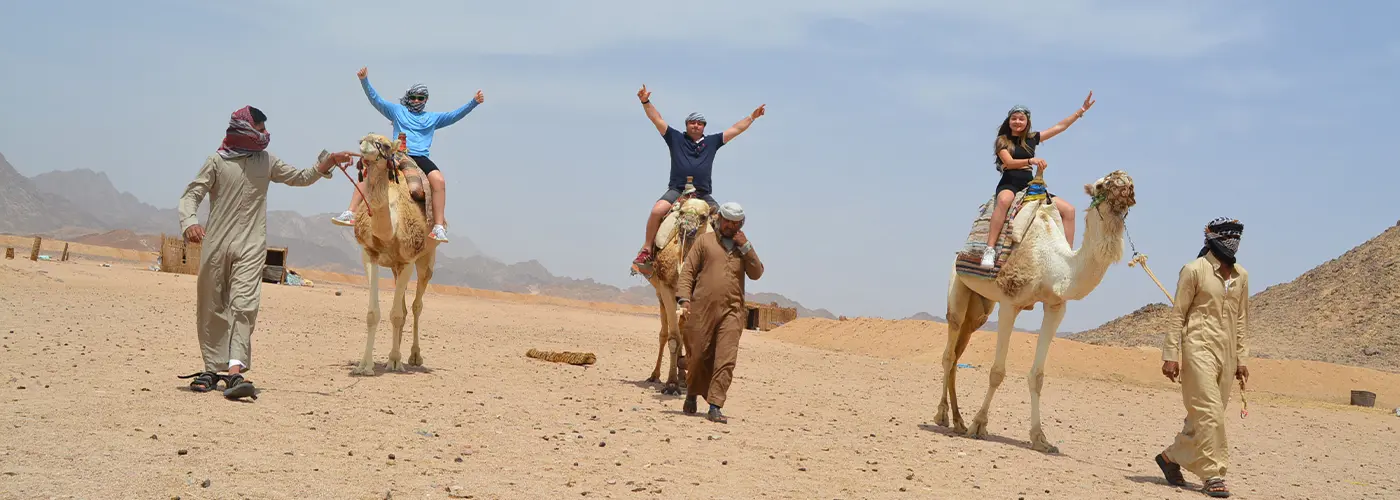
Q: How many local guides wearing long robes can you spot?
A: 3